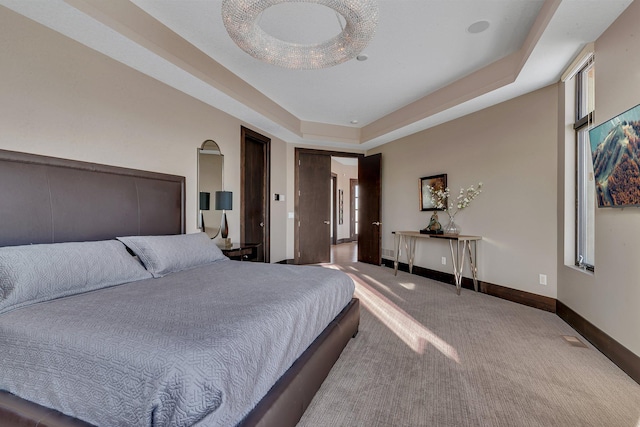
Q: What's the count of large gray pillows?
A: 2